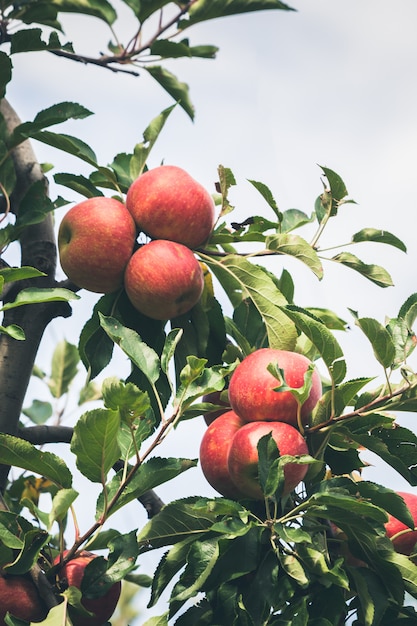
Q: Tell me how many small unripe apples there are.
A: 0